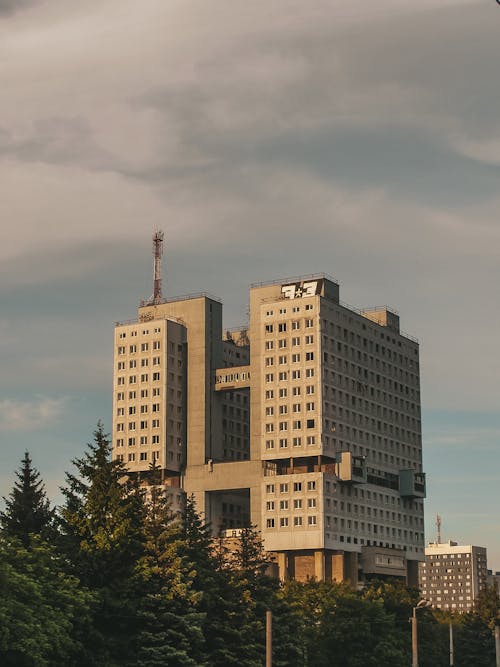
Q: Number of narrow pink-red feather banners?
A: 0